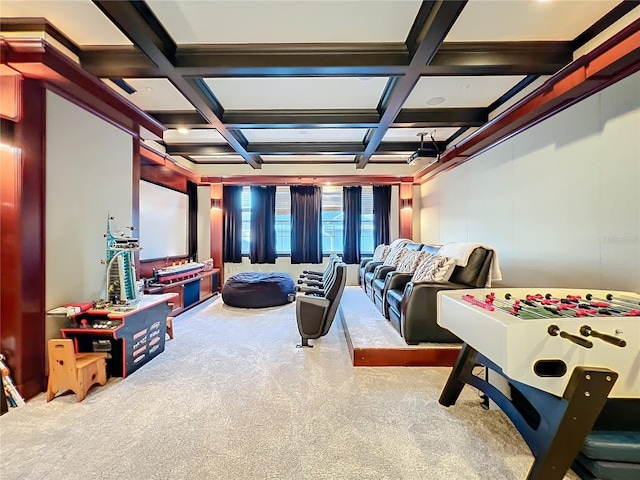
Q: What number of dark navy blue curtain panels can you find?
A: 5